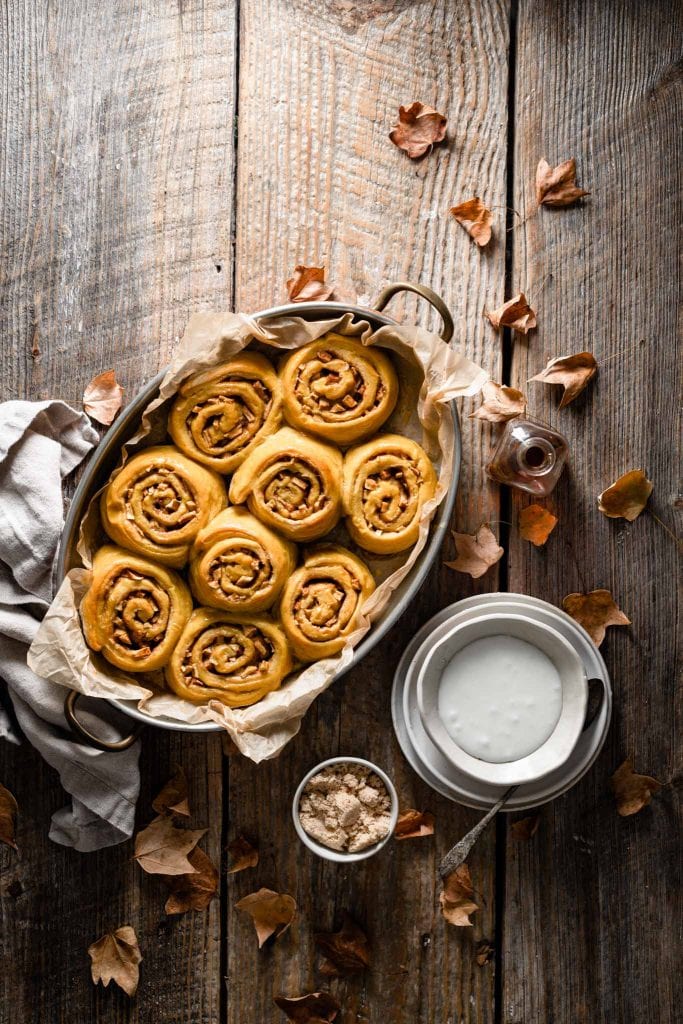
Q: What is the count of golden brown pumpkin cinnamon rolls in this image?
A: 9